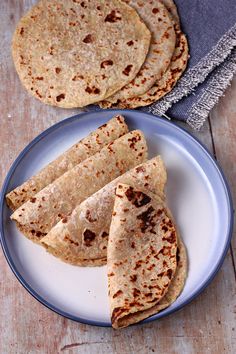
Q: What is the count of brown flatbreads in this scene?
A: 7